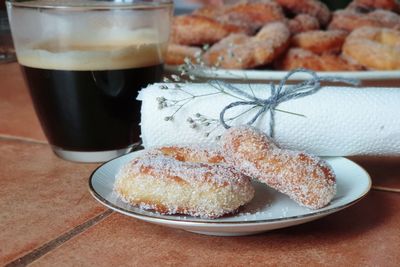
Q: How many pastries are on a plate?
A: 2